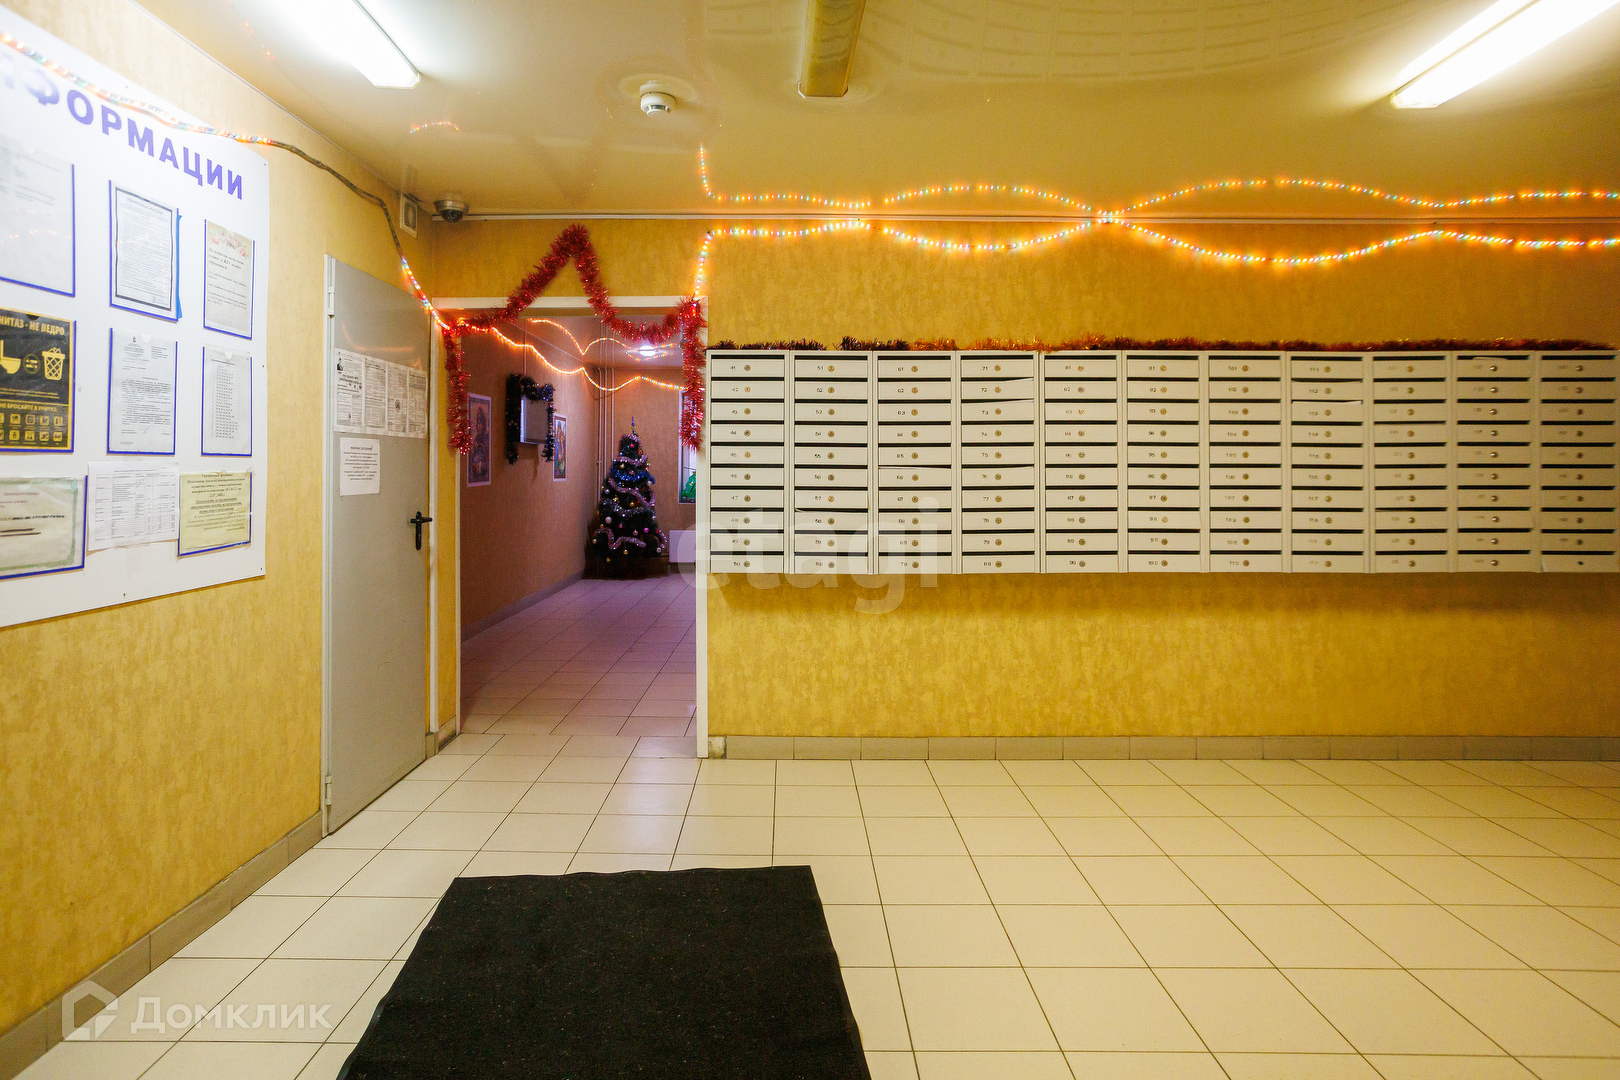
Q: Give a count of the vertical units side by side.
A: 11